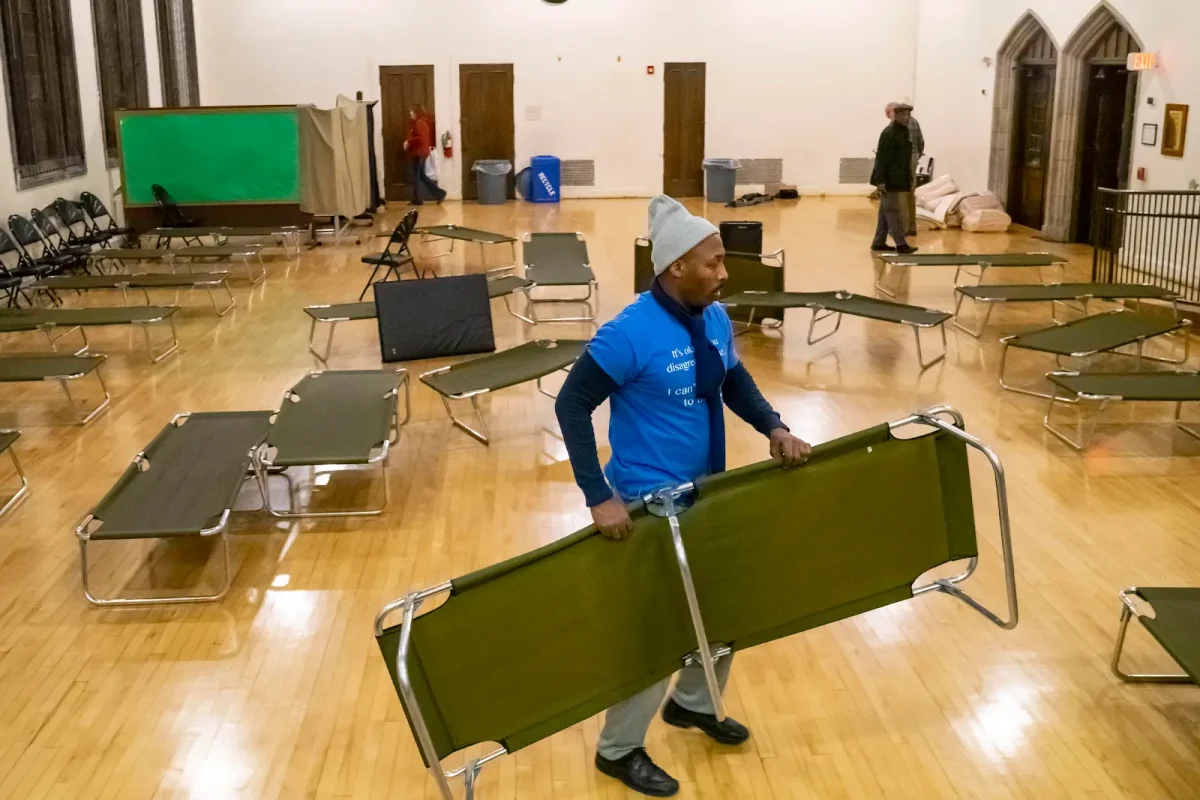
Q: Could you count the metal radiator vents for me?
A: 3